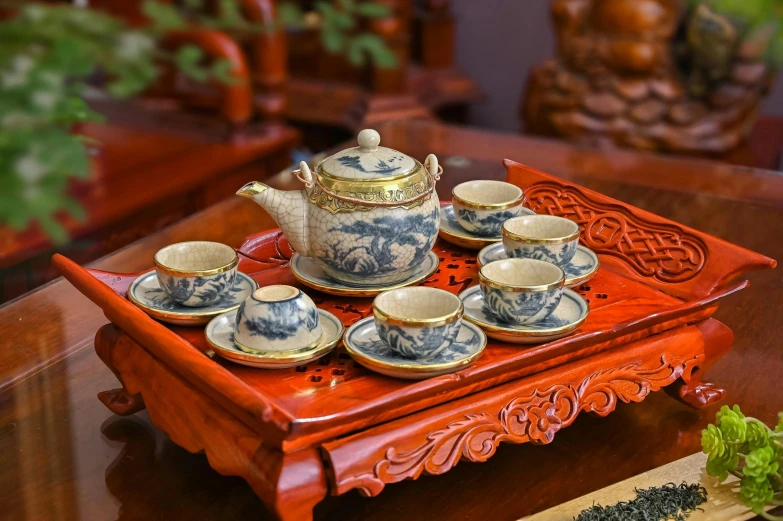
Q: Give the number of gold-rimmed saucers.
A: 7